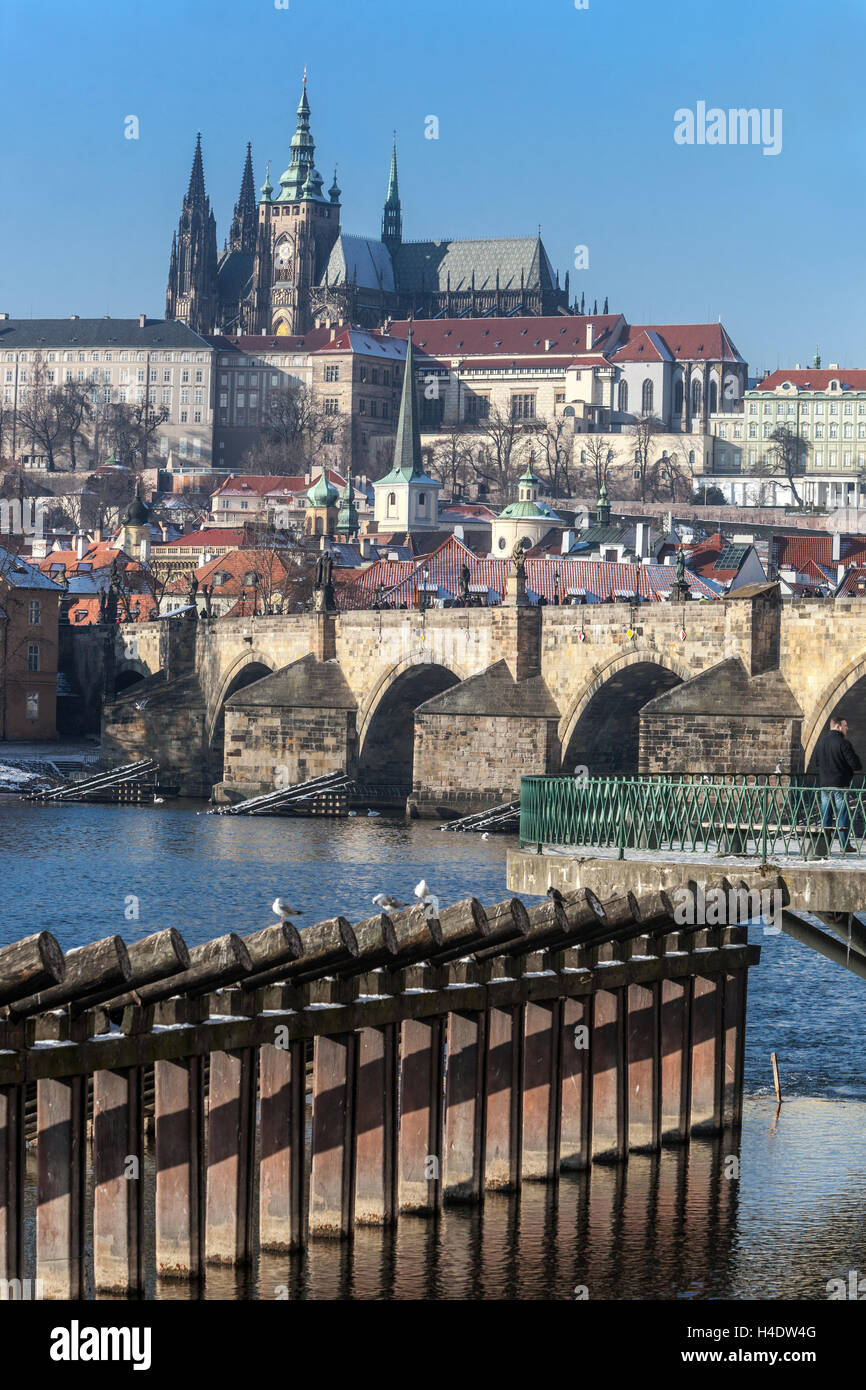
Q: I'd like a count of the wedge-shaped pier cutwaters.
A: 4